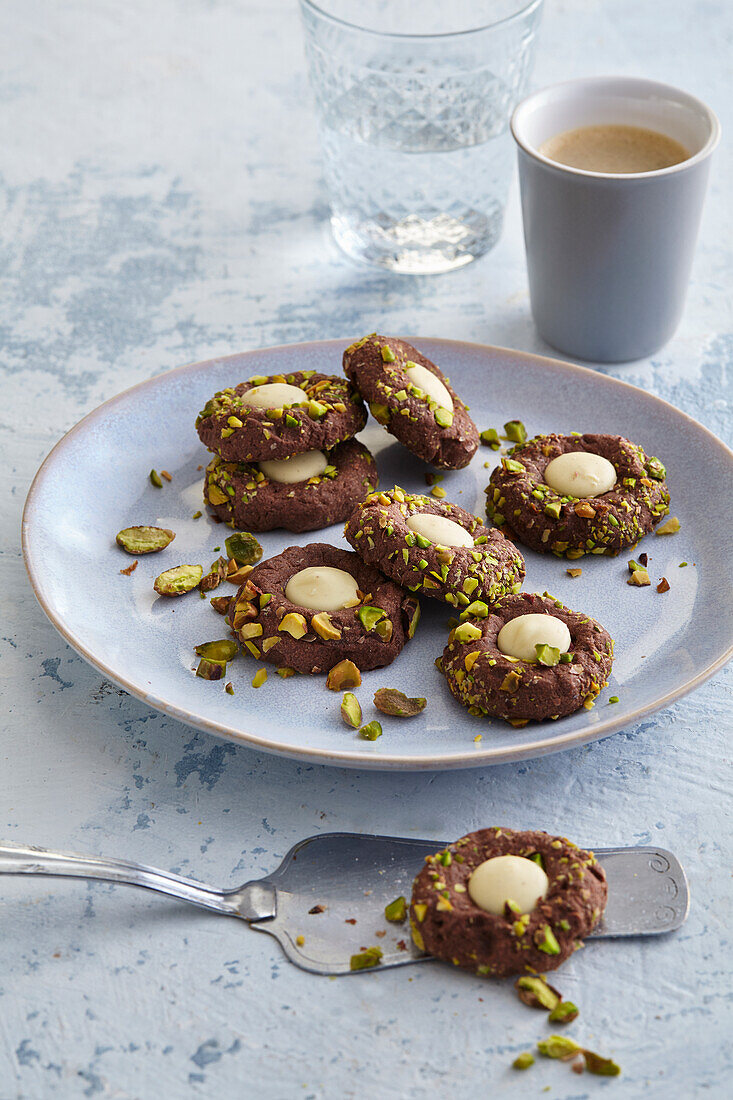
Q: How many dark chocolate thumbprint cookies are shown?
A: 8